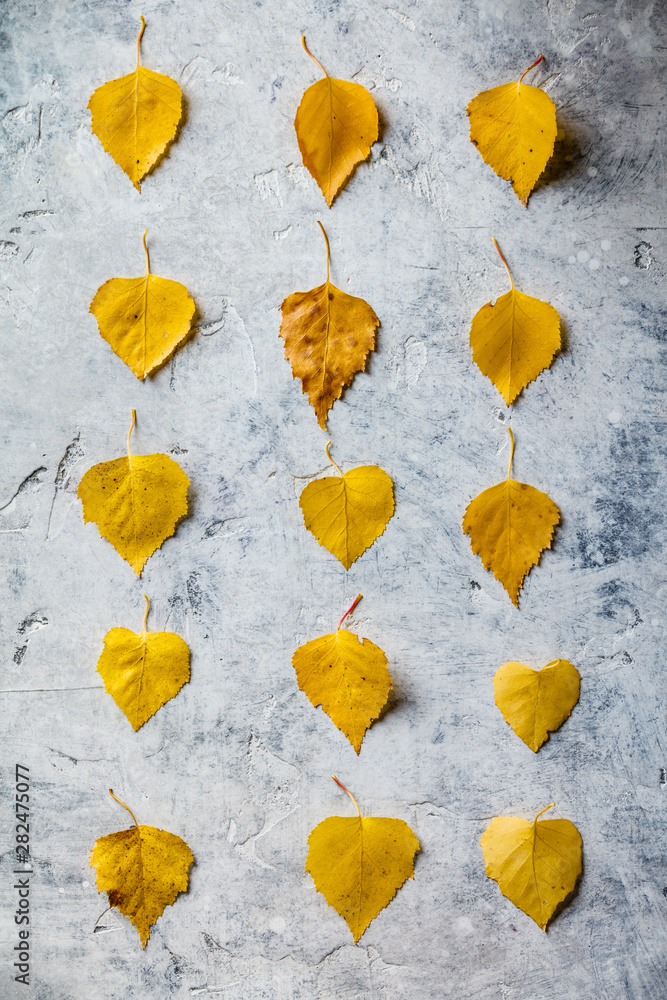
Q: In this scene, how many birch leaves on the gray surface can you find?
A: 15